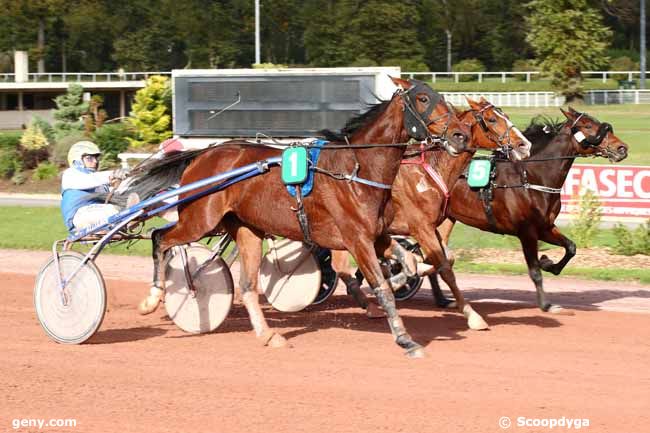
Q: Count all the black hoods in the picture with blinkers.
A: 1